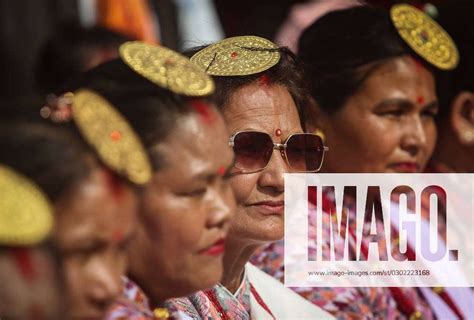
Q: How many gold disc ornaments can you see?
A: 5